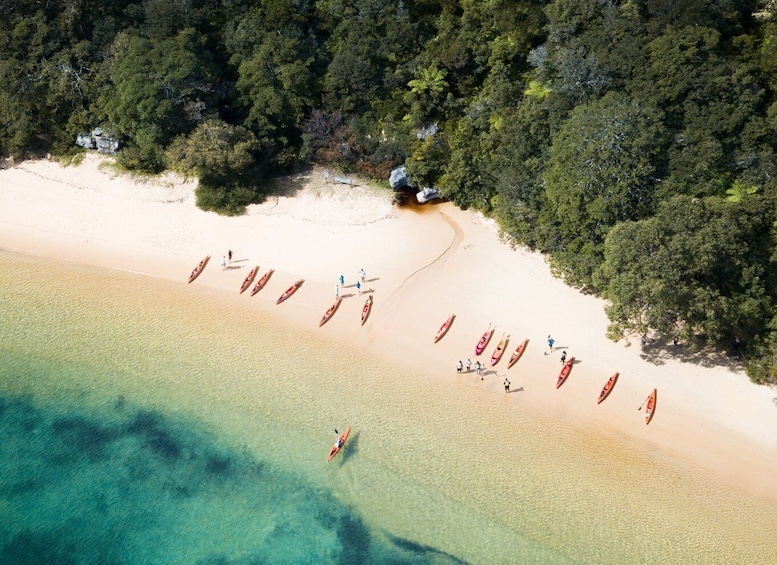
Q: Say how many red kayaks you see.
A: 12